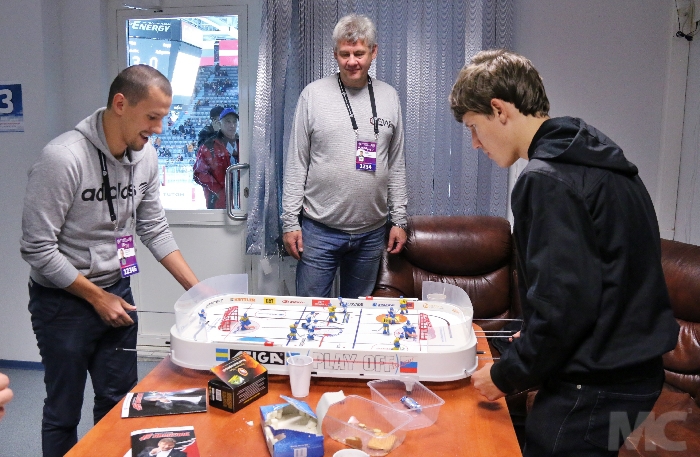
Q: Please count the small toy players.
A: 12